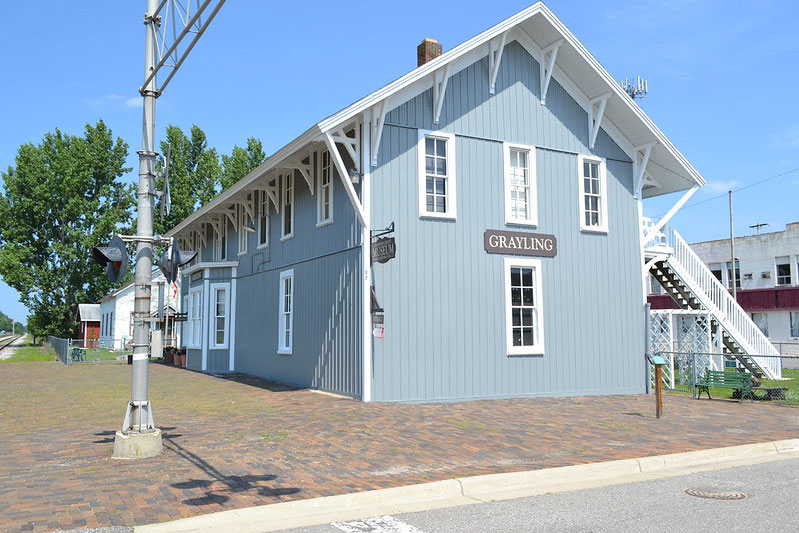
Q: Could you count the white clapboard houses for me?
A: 1